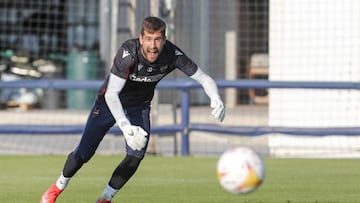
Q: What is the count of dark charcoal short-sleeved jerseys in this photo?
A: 1